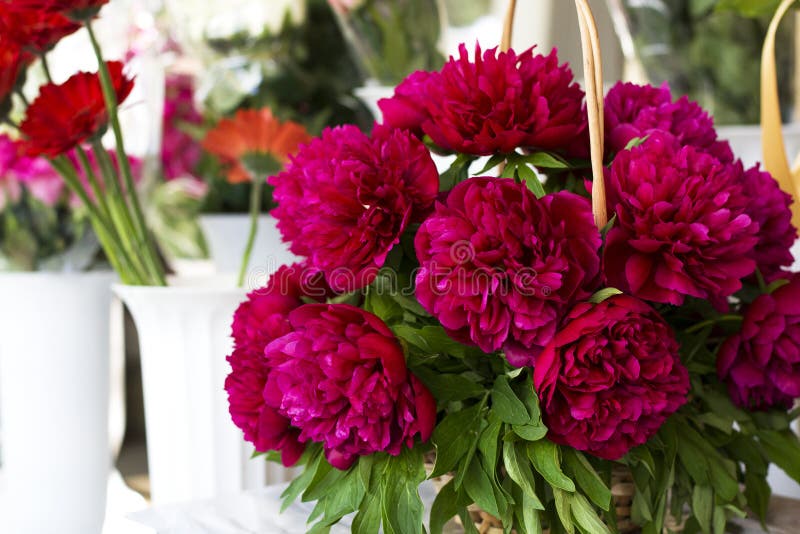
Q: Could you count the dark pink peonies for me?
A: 10